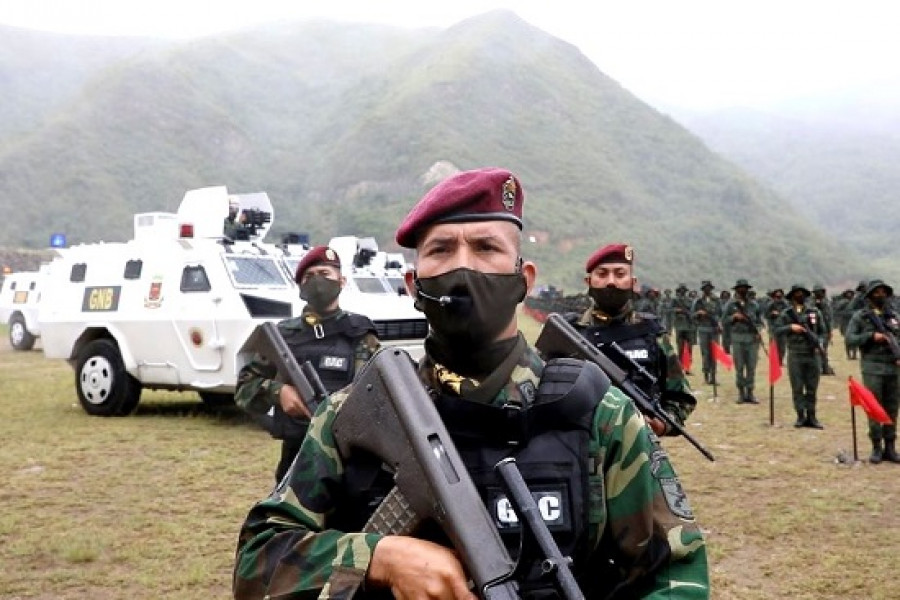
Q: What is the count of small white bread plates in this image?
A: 0